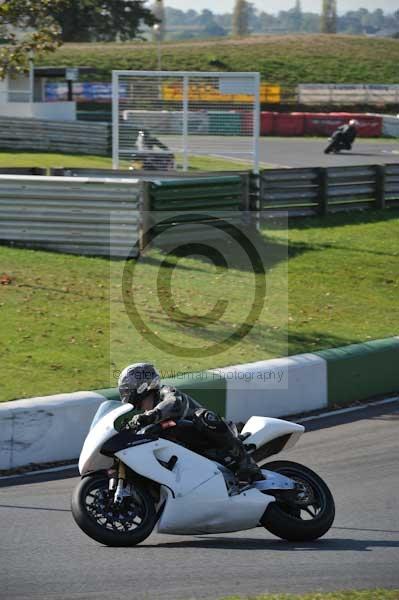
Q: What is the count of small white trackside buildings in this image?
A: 1